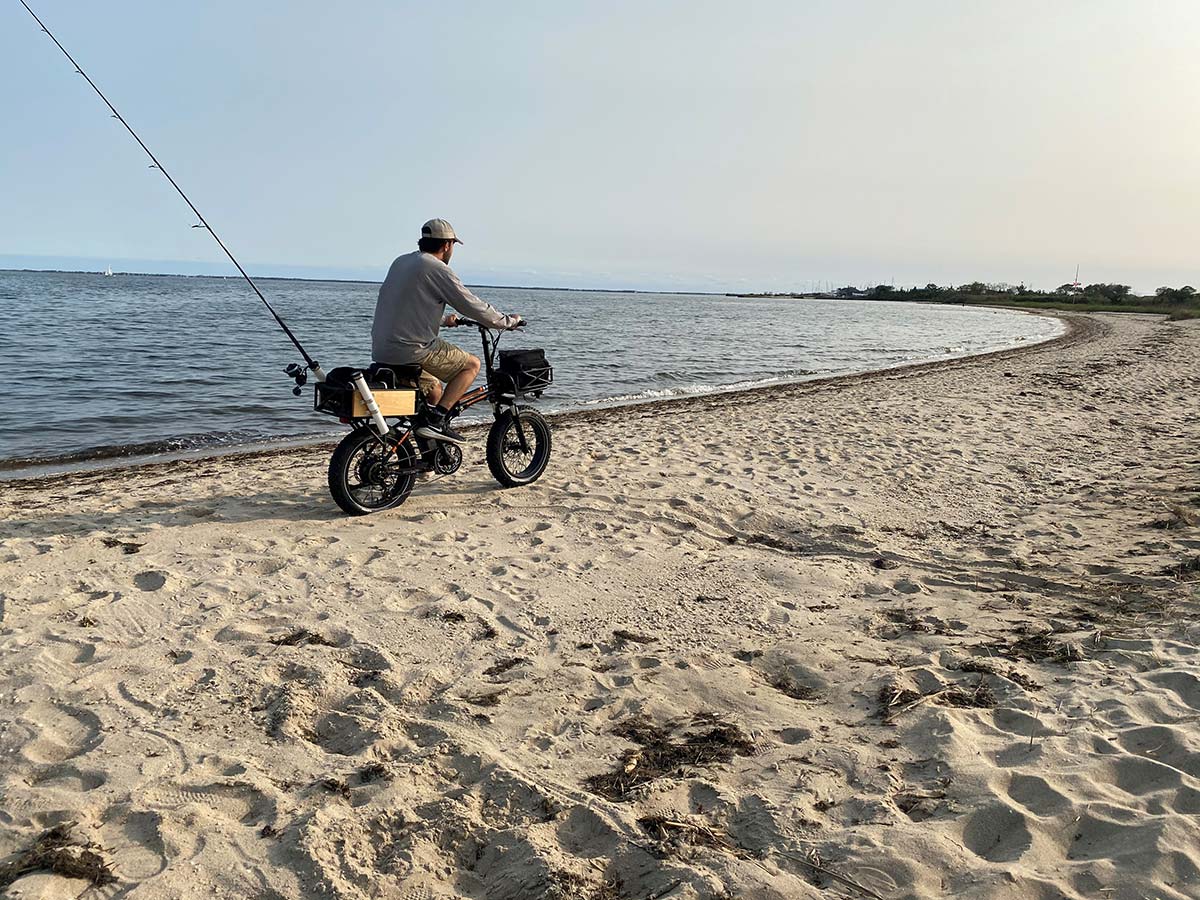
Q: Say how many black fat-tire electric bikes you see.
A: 1